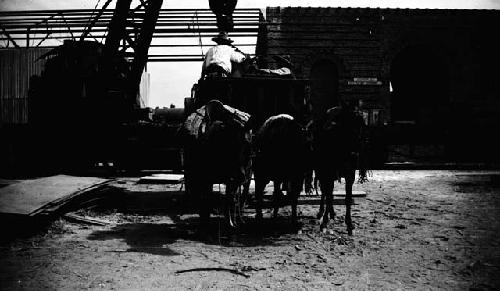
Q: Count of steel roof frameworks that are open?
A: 1